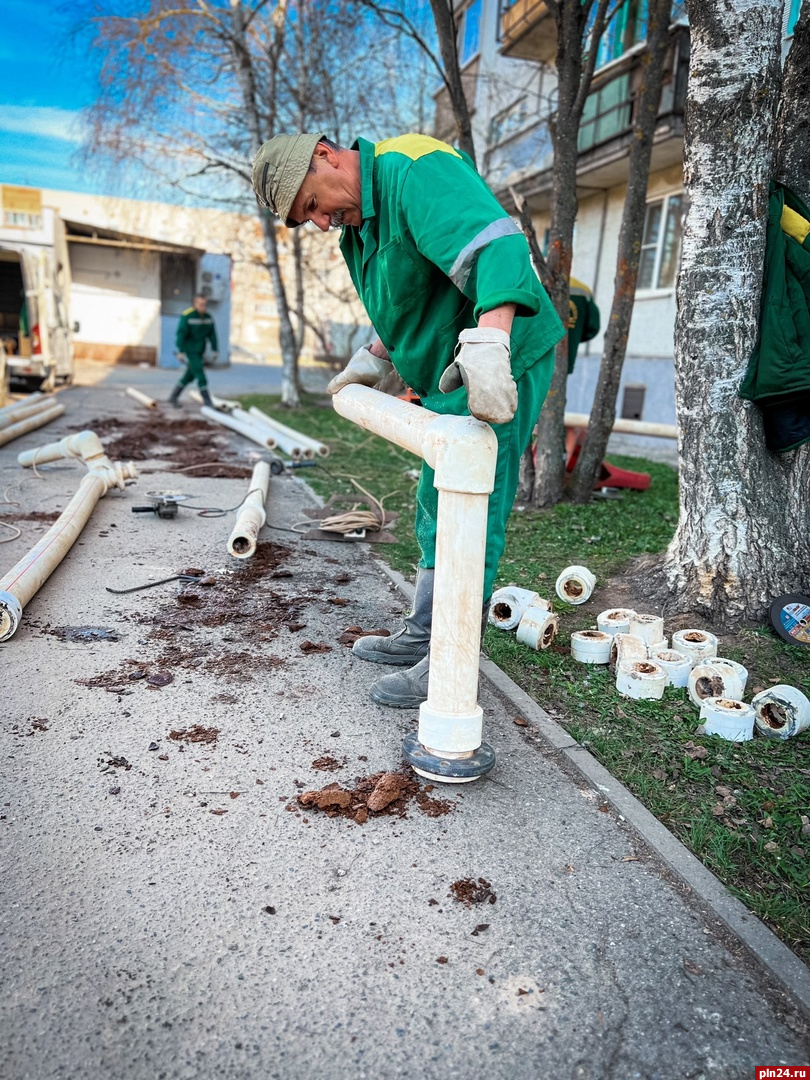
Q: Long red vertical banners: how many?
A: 0